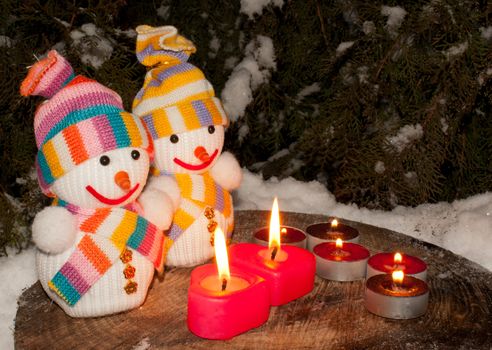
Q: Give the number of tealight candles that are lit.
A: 5